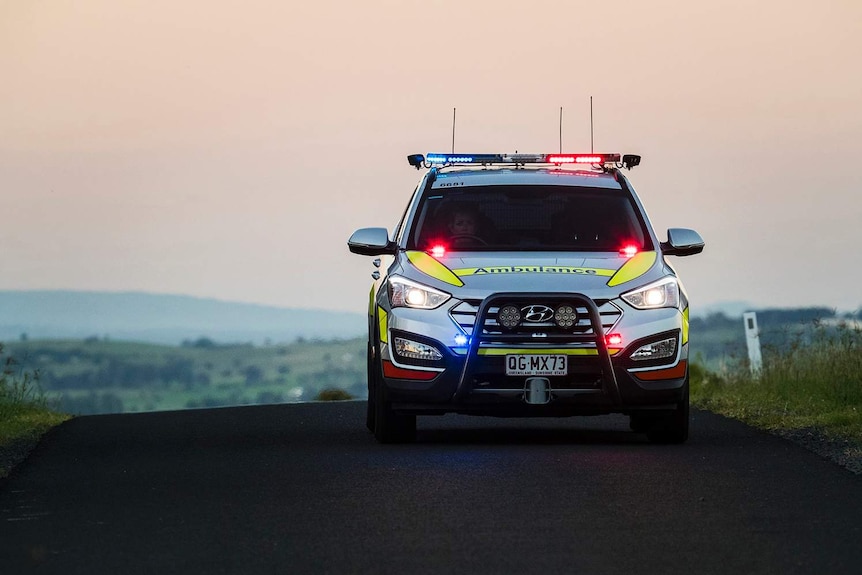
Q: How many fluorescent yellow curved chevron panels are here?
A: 2